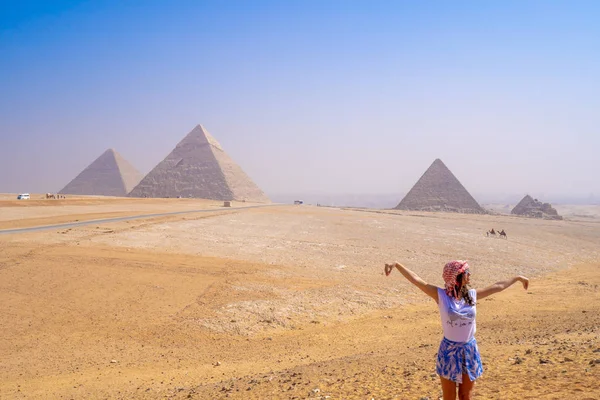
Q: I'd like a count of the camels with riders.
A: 2